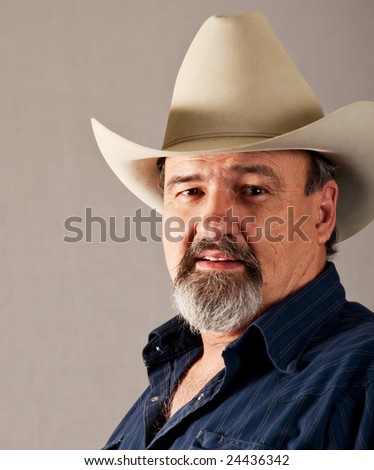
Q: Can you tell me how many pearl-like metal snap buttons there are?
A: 3